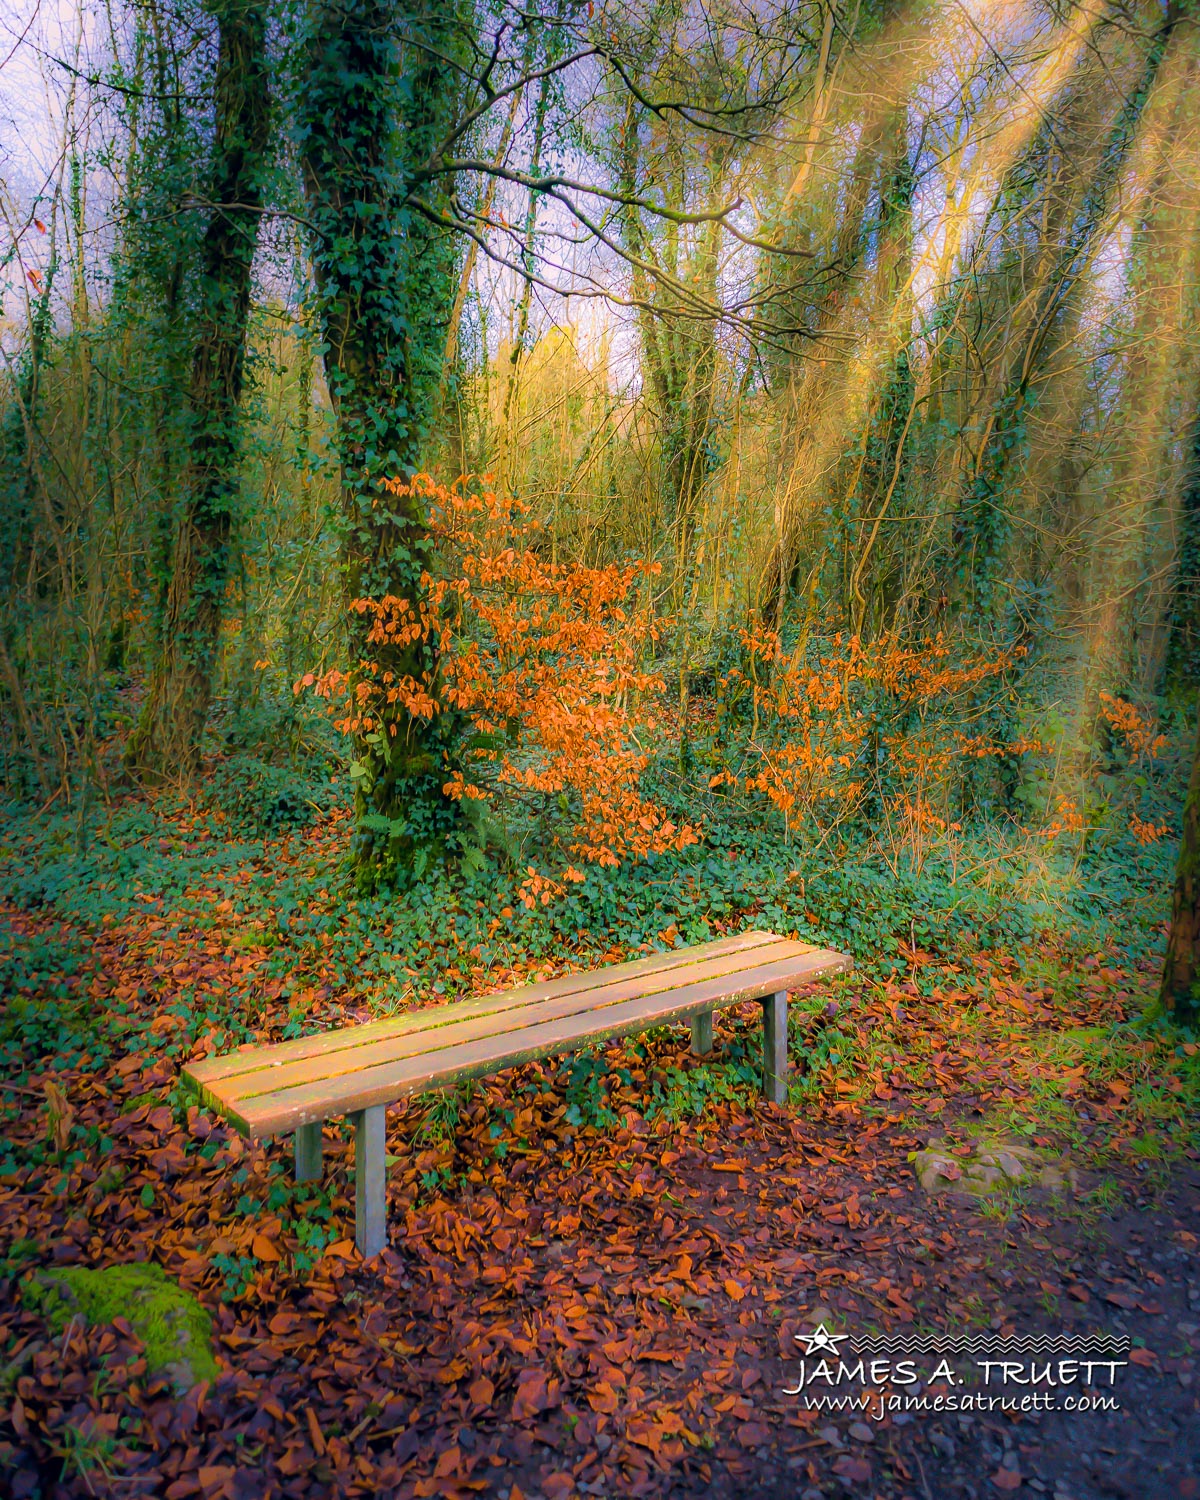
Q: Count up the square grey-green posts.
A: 4